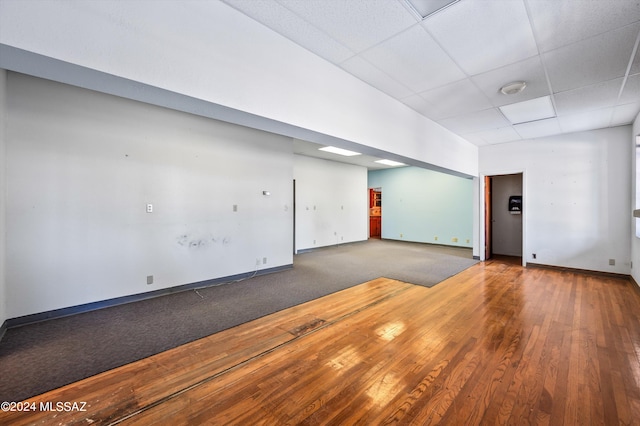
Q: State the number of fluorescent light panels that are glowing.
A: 2